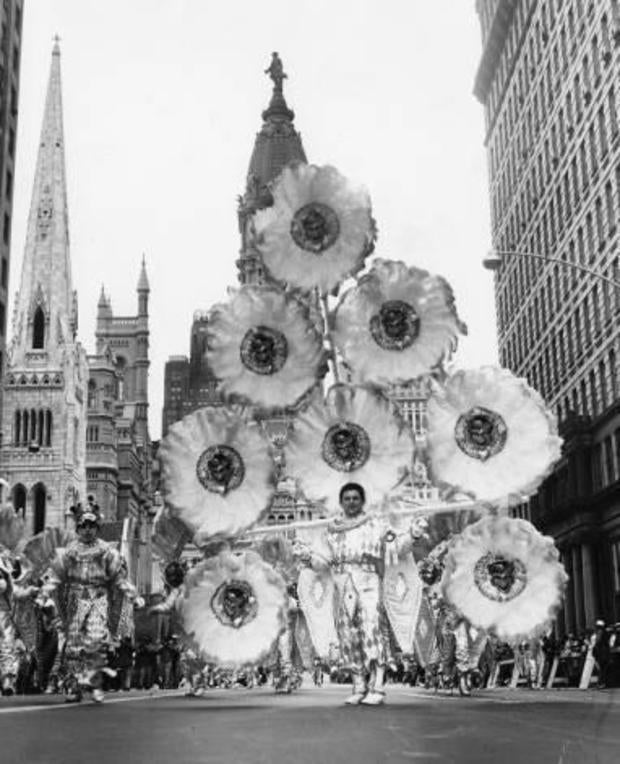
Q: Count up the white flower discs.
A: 8